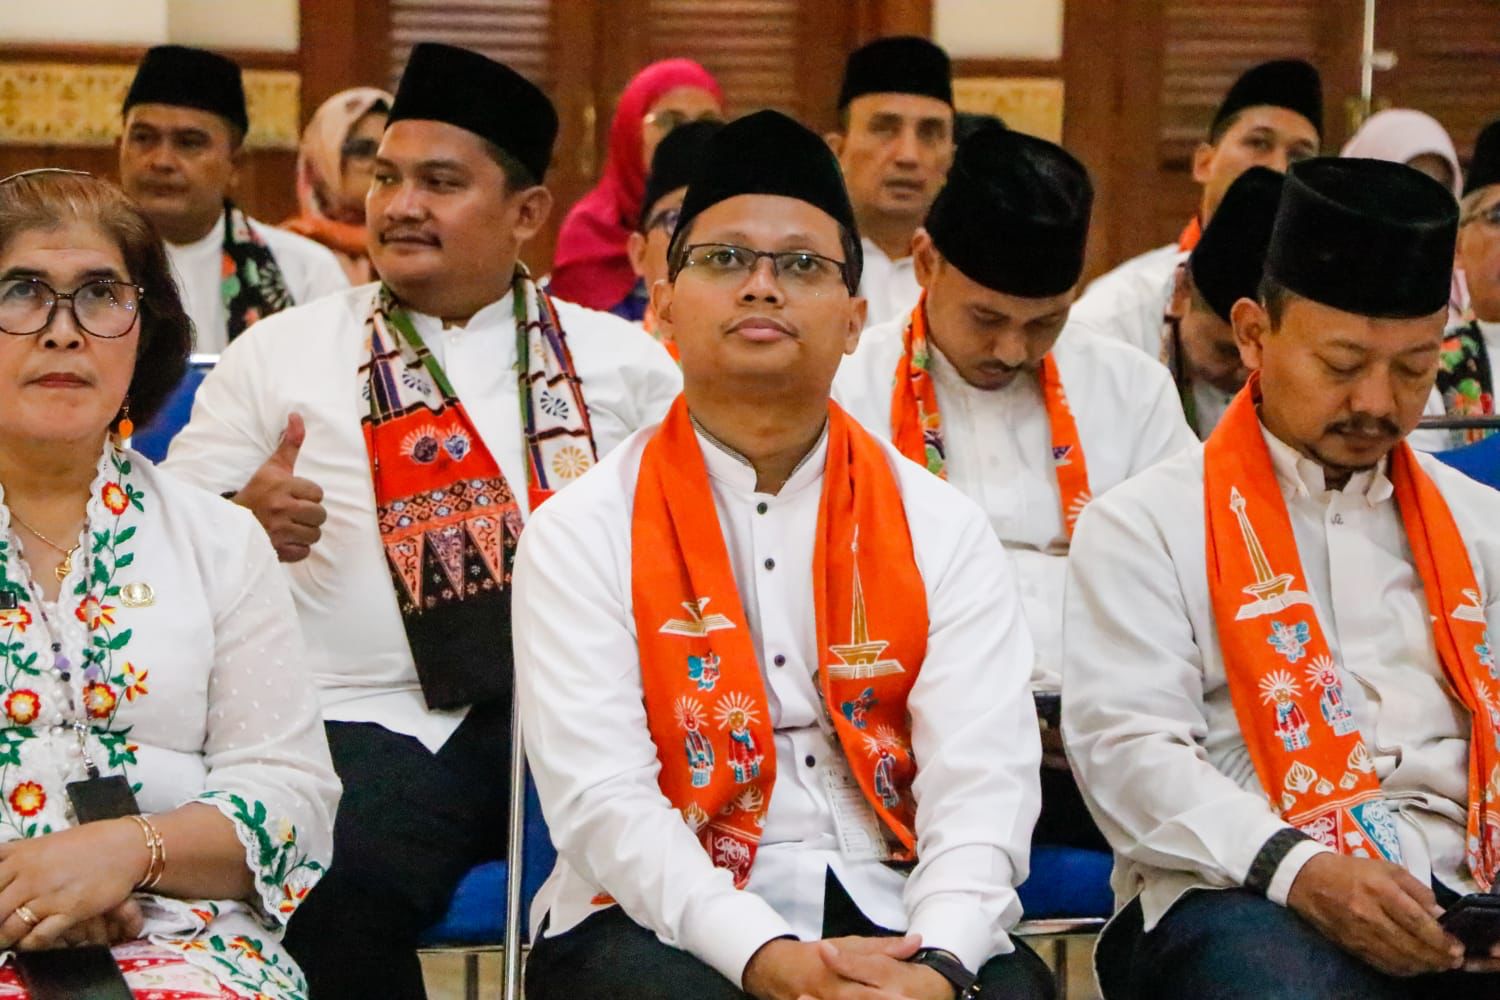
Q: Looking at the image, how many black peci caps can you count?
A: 10